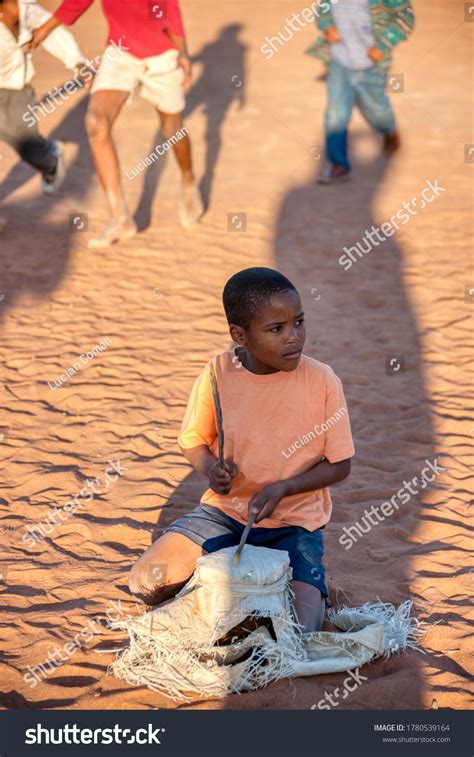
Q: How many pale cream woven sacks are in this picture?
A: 1